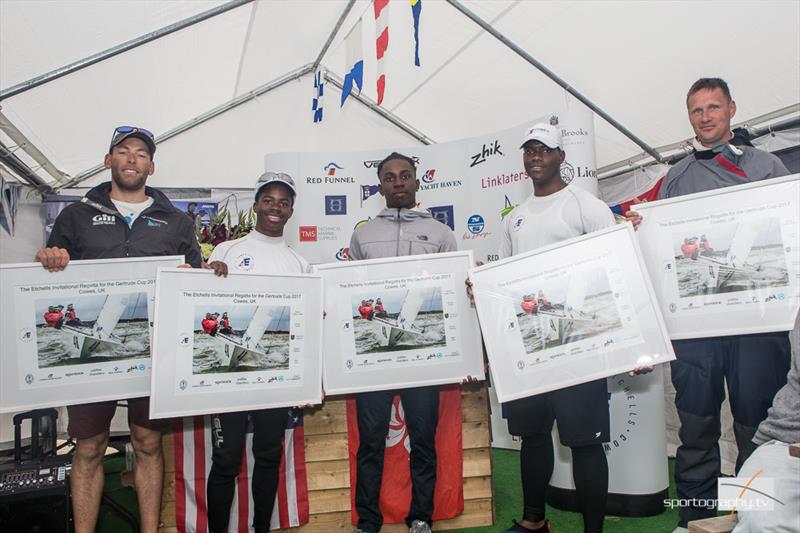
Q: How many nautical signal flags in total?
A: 4